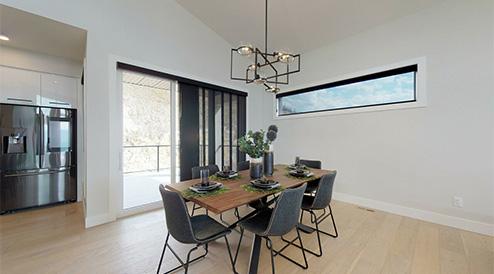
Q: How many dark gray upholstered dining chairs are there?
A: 6